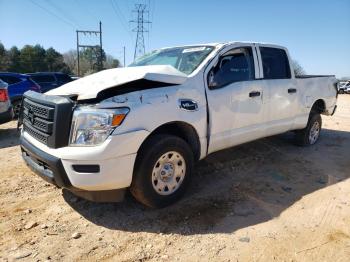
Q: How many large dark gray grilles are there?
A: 1